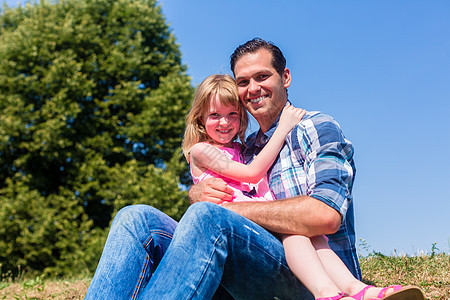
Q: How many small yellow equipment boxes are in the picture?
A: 0